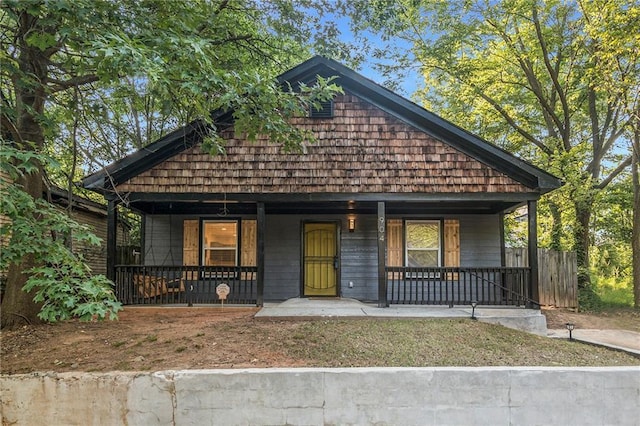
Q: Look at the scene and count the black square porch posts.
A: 4